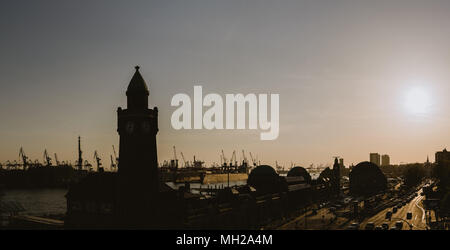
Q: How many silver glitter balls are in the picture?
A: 0